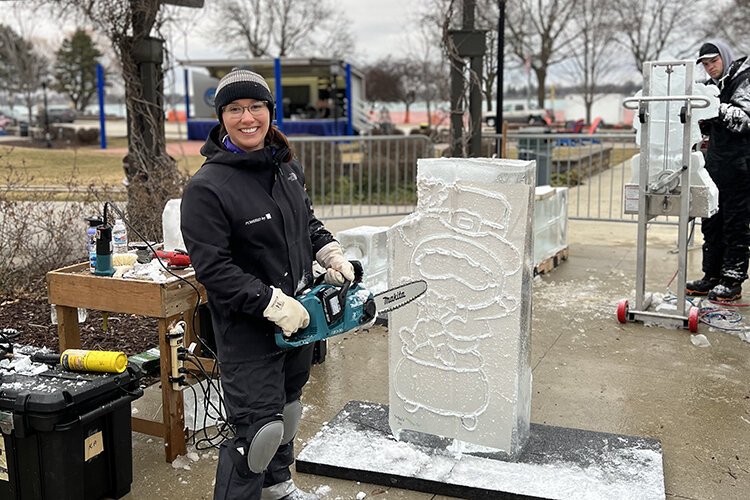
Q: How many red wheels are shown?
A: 2